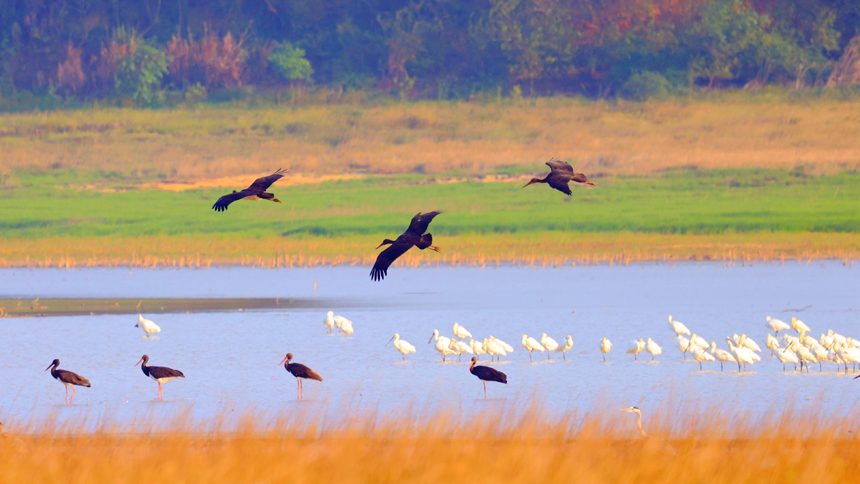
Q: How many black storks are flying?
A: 3